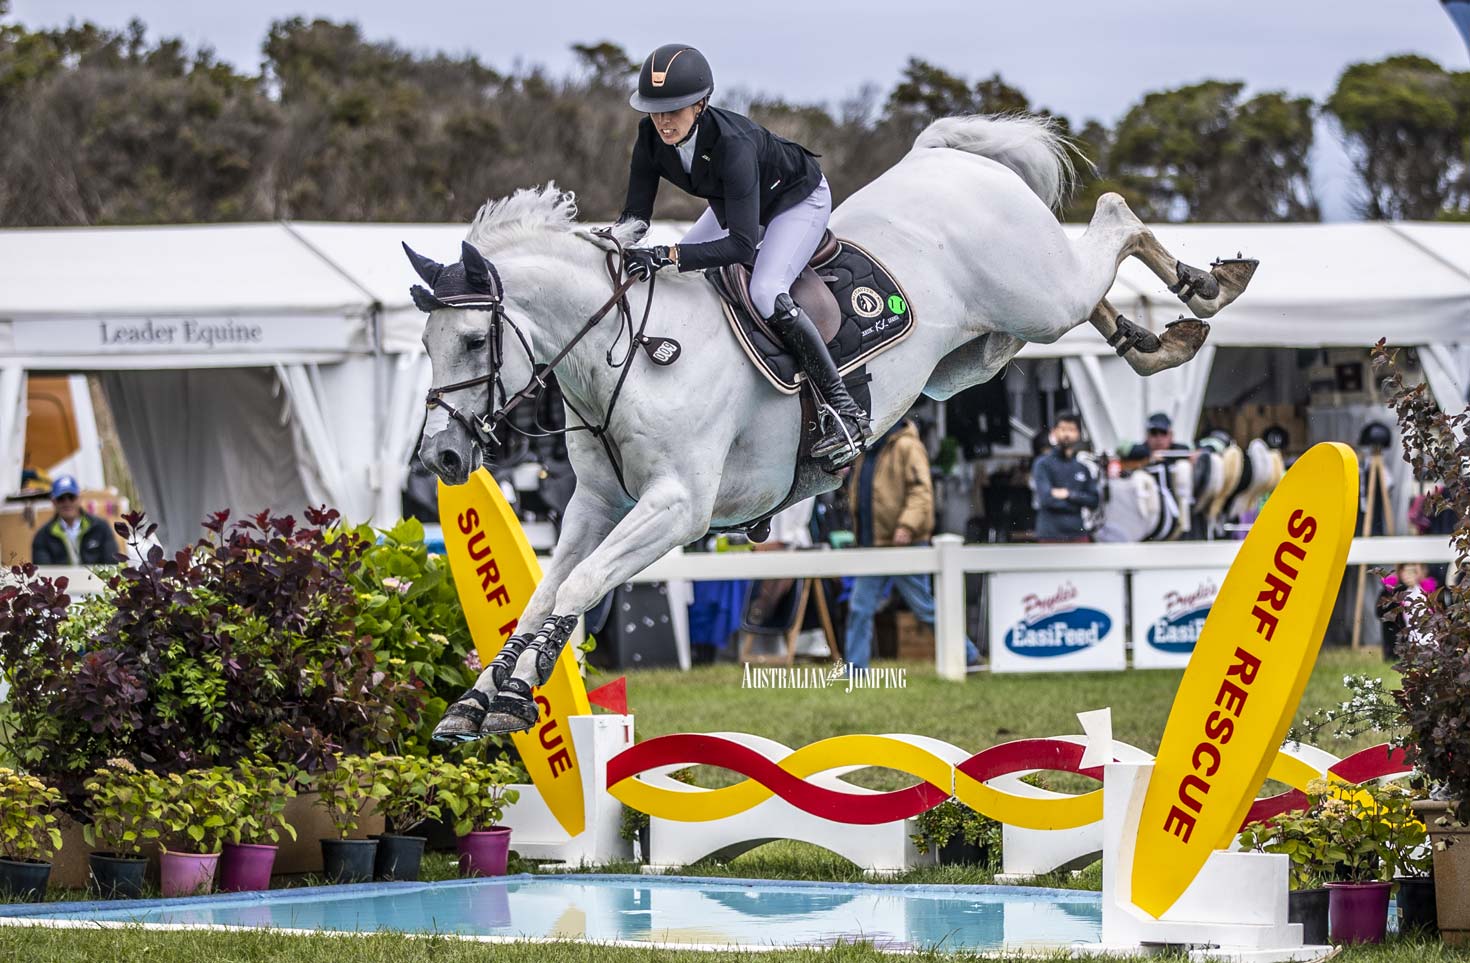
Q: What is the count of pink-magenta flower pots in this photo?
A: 4